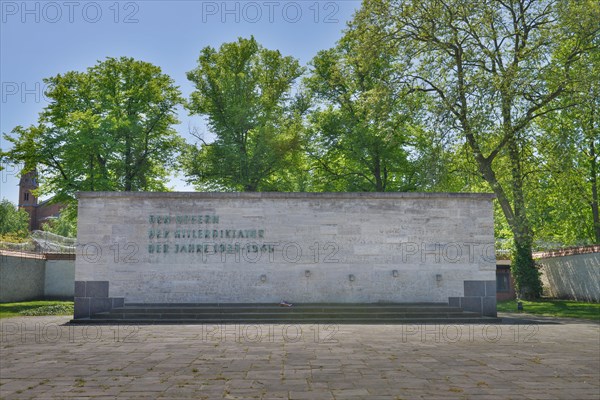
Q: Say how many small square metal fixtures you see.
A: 5